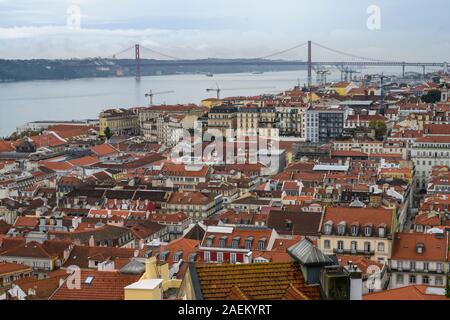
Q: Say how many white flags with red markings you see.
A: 0